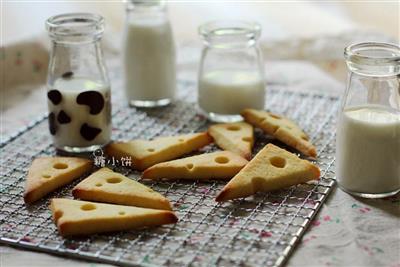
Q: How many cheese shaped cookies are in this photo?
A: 8